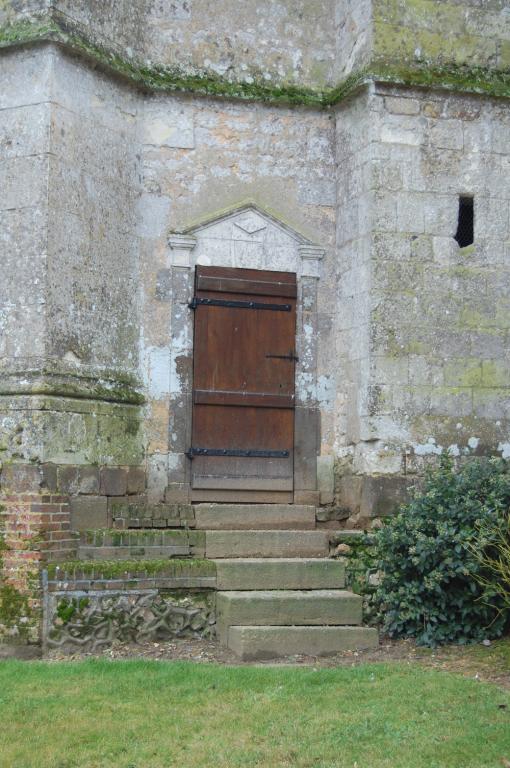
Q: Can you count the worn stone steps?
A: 5